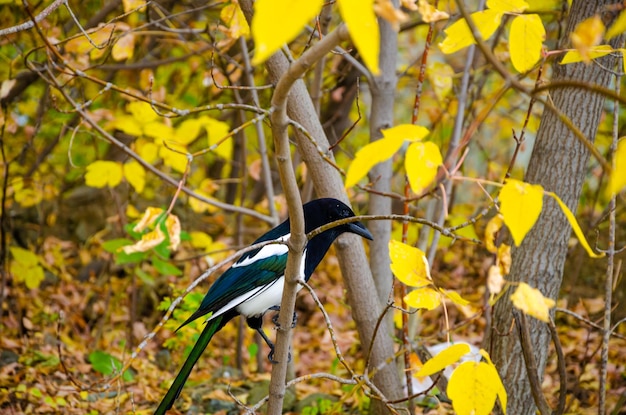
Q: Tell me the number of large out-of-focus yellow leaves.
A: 2